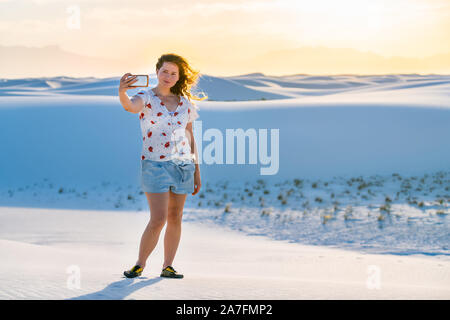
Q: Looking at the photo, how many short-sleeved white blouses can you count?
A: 1